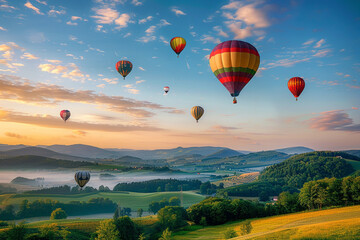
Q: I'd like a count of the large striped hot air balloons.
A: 1